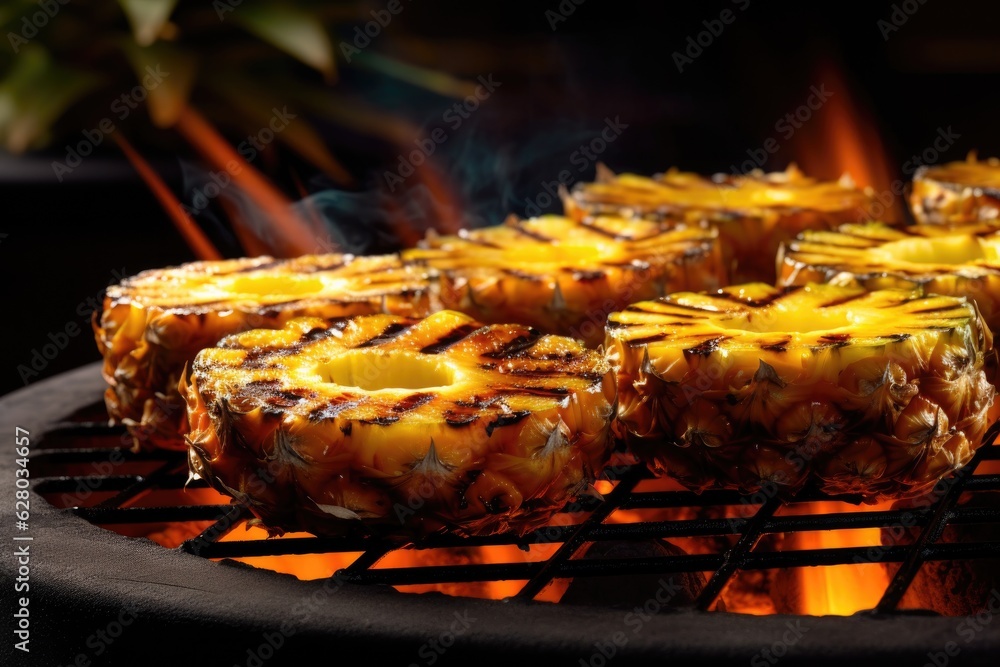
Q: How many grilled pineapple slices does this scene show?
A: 7